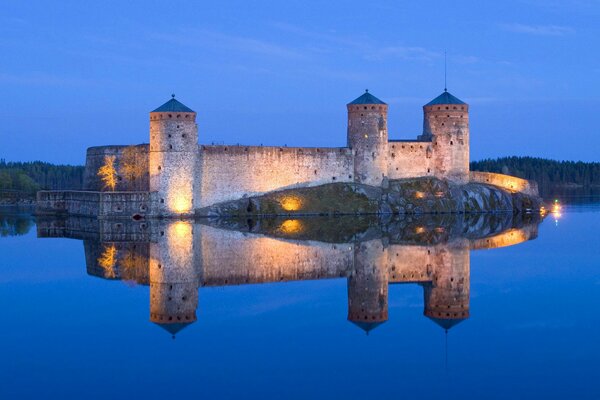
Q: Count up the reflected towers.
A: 3